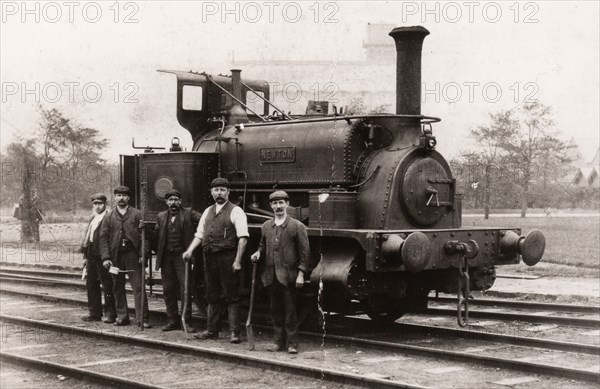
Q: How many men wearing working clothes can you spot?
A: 5